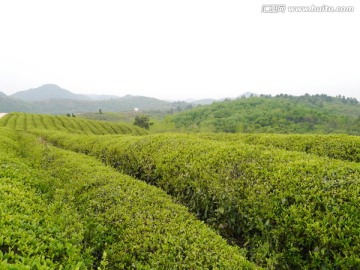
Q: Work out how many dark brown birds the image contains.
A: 0